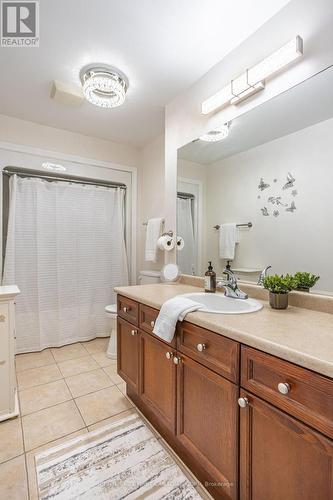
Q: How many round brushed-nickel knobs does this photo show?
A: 8